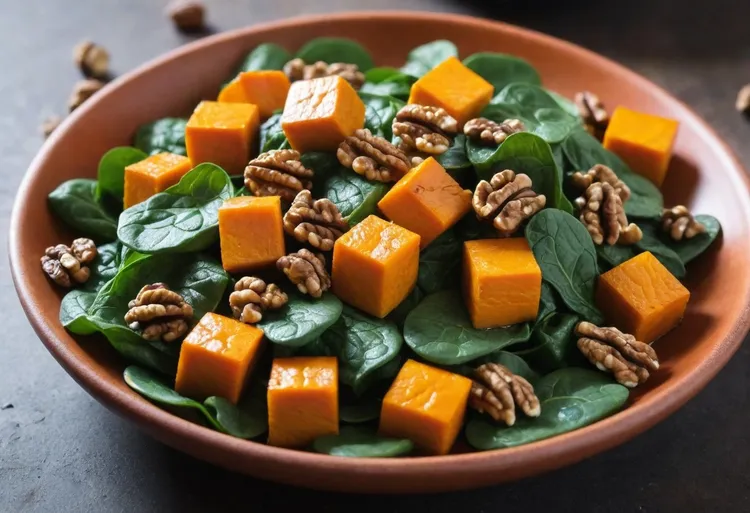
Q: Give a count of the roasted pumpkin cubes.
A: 14